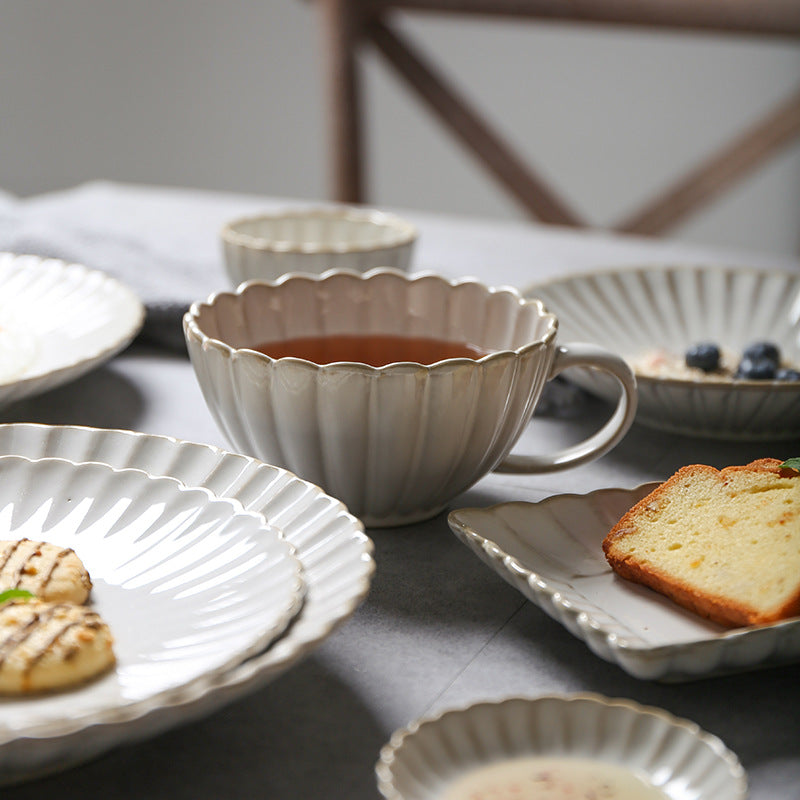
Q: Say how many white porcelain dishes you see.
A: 8